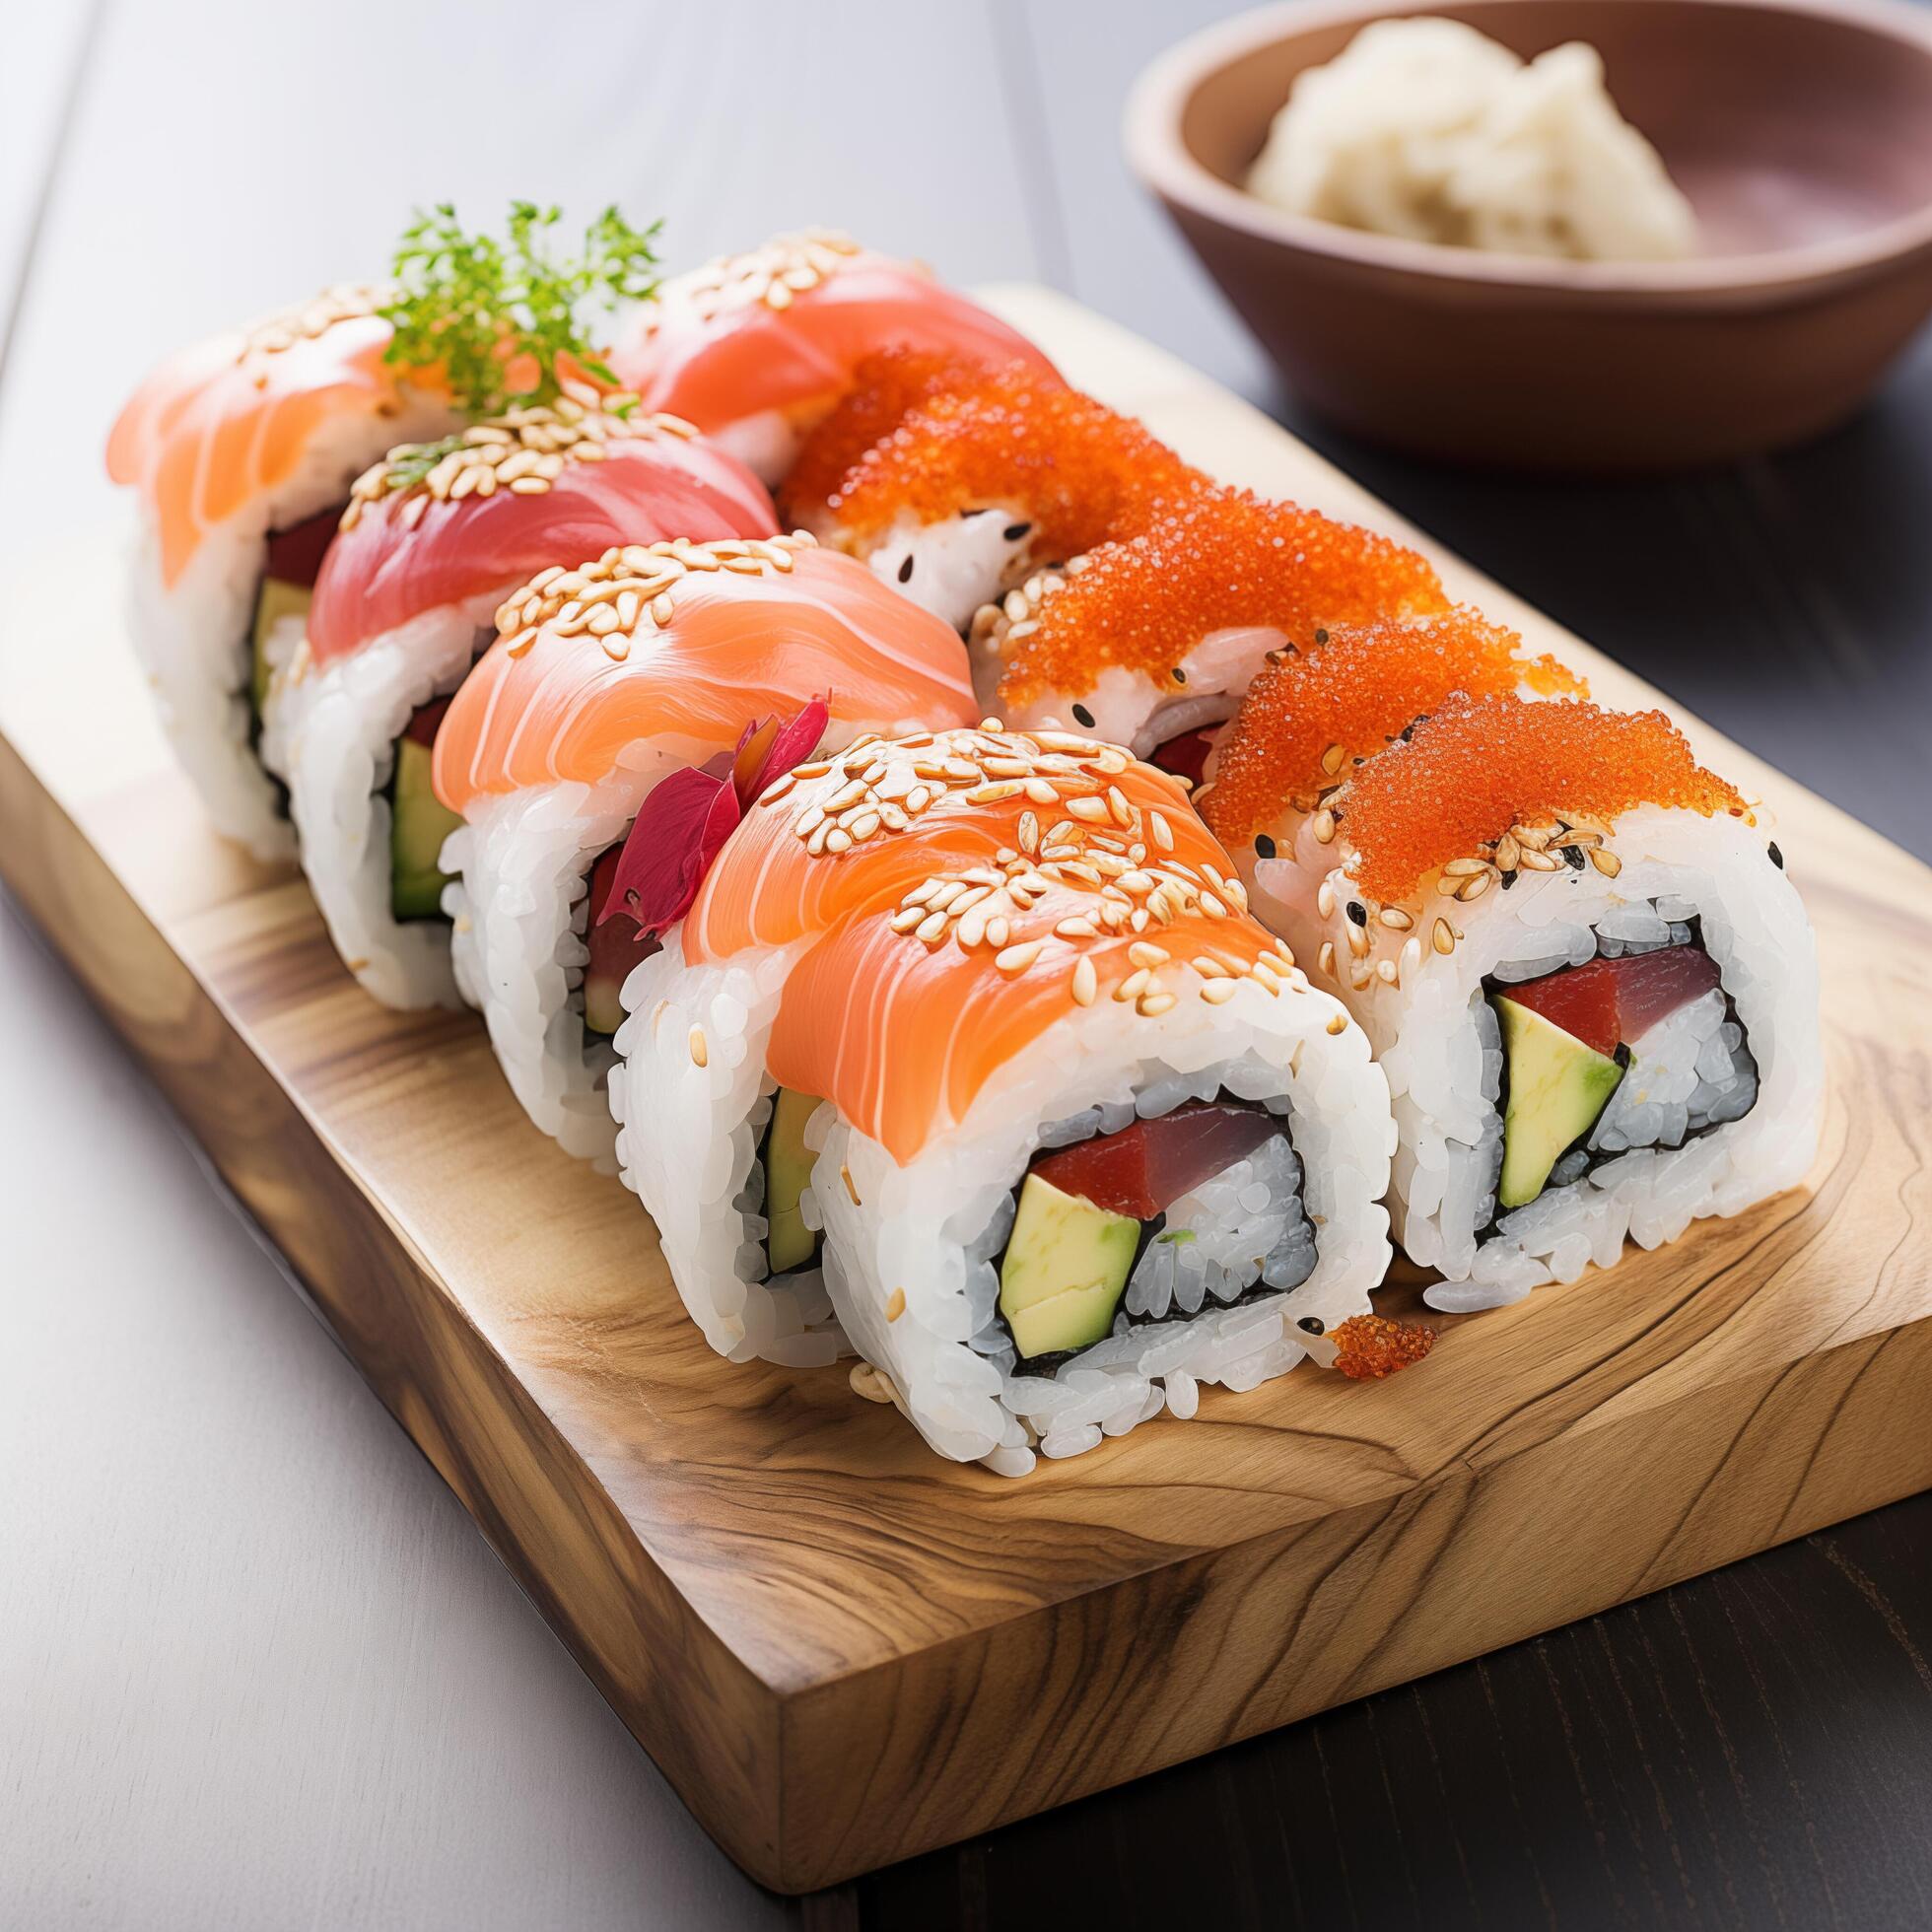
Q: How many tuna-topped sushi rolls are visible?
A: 1